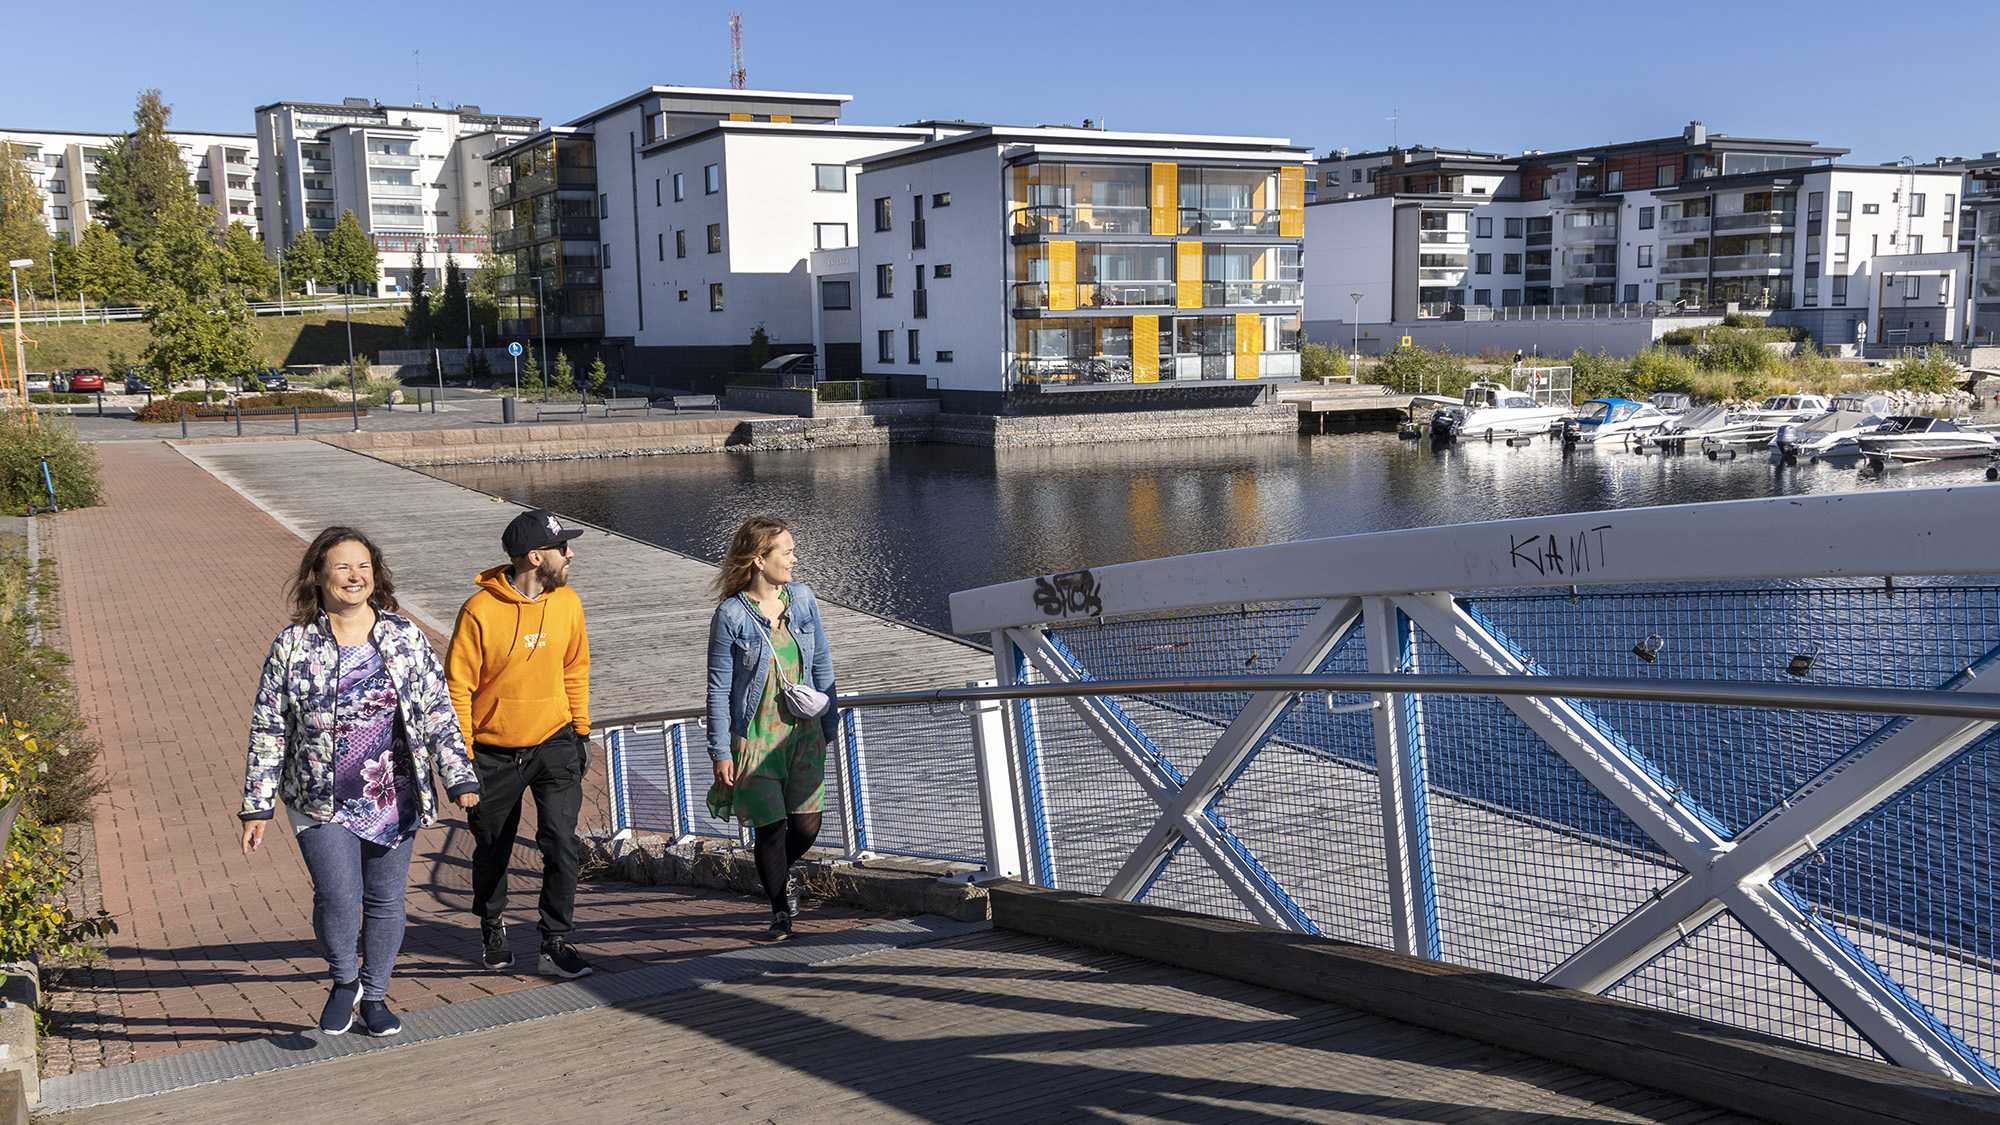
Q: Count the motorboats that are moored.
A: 8